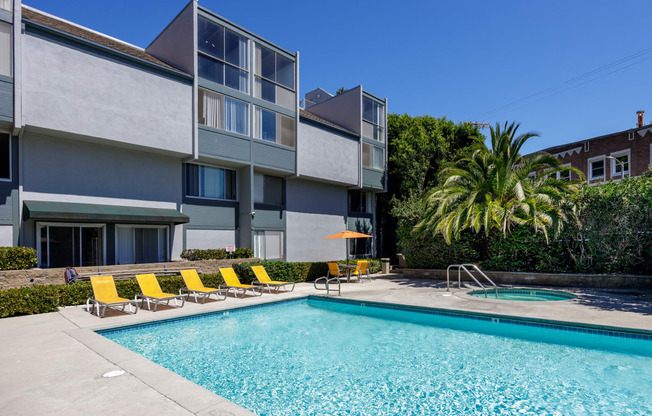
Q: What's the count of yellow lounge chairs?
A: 5